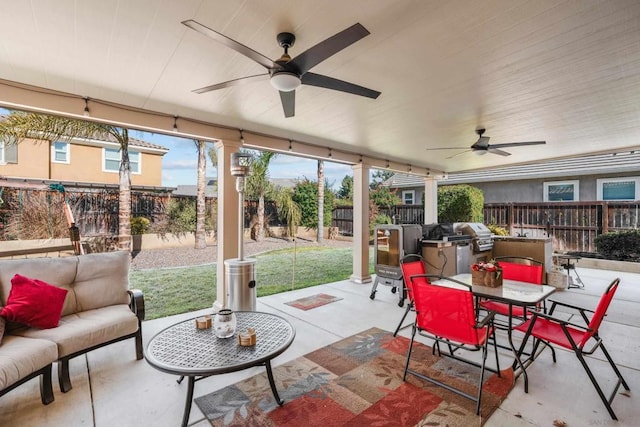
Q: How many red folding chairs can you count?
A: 4